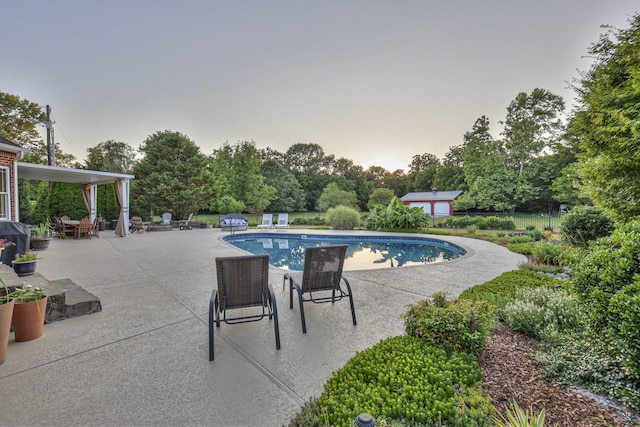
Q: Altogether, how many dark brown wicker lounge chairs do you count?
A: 2